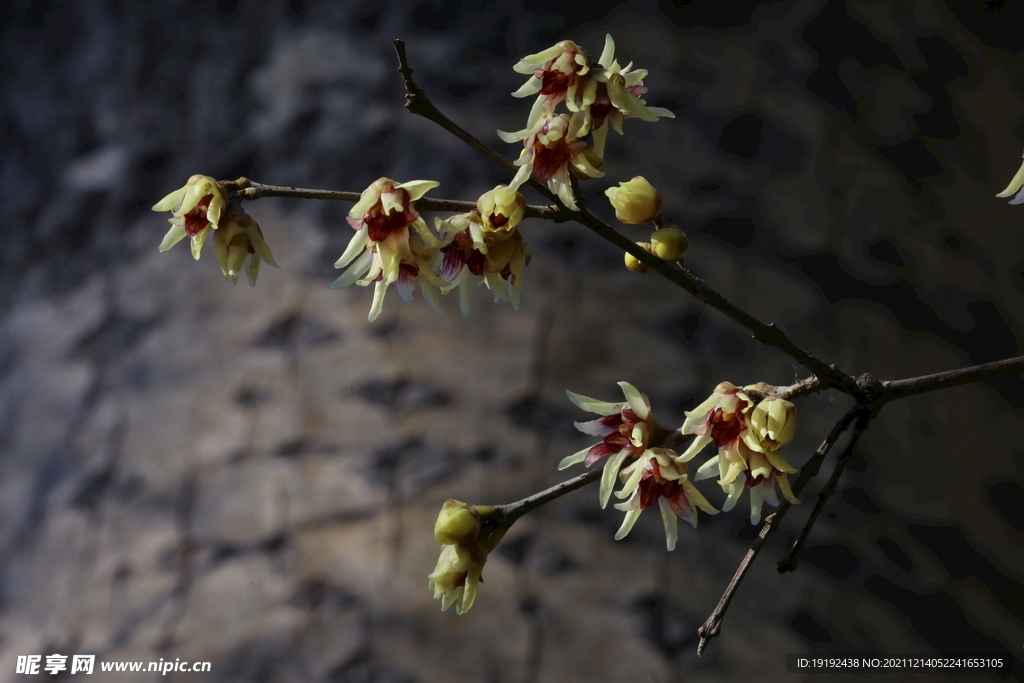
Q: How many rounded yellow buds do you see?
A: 4